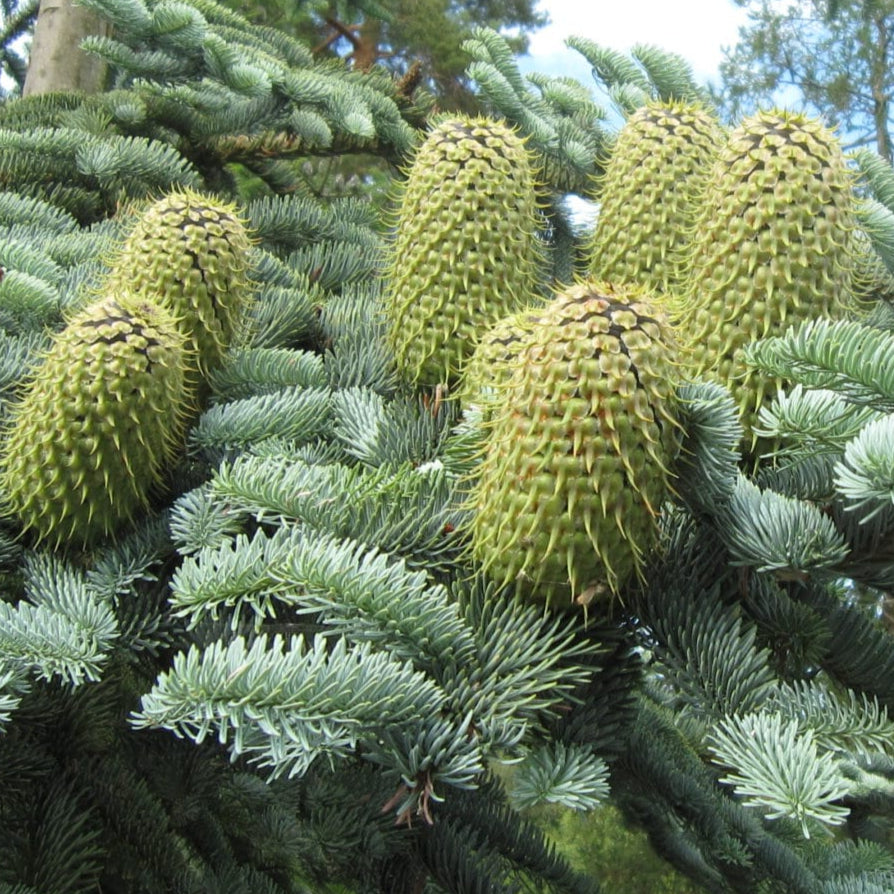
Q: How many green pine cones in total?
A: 7